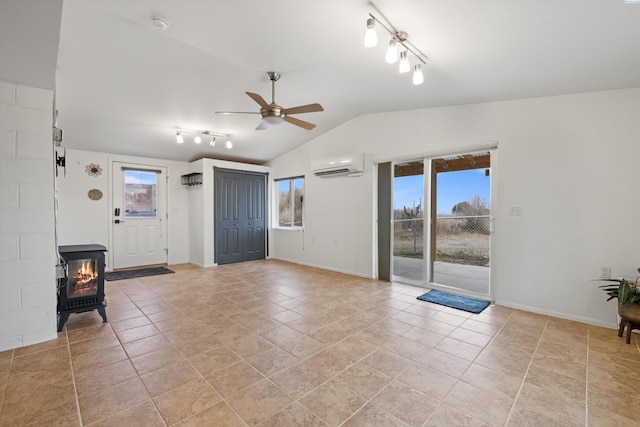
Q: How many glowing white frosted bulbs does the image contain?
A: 8